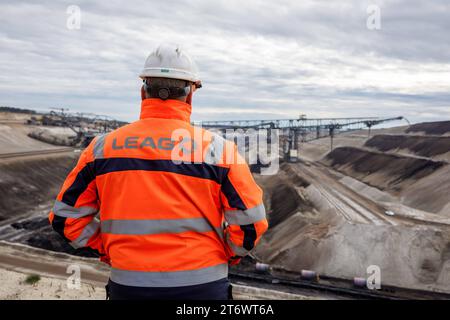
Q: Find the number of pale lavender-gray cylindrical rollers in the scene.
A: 3